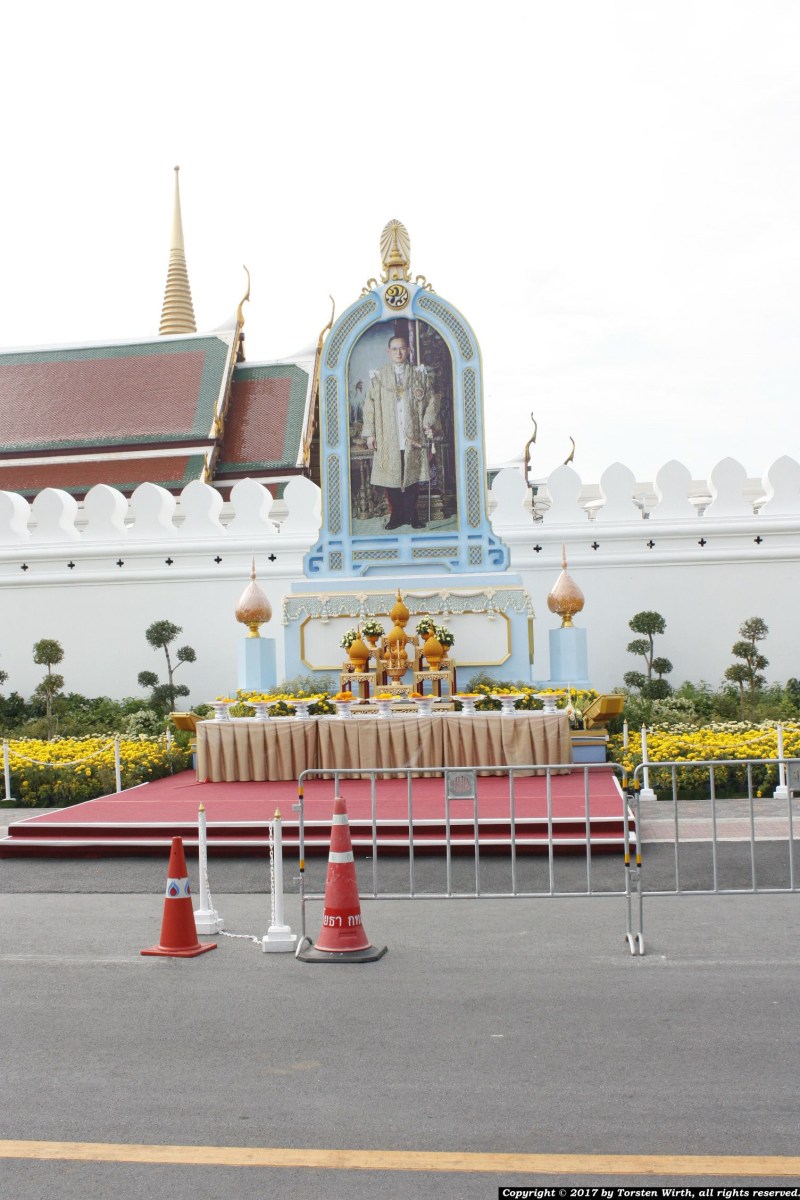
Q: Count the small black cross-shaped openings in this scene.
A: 11